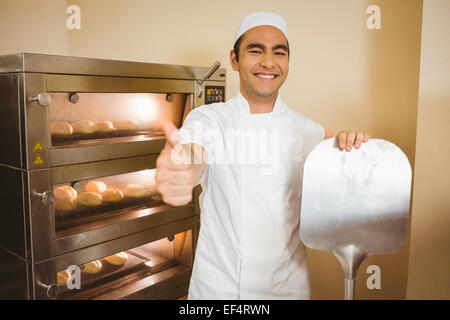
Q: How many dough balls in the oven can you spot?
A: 12